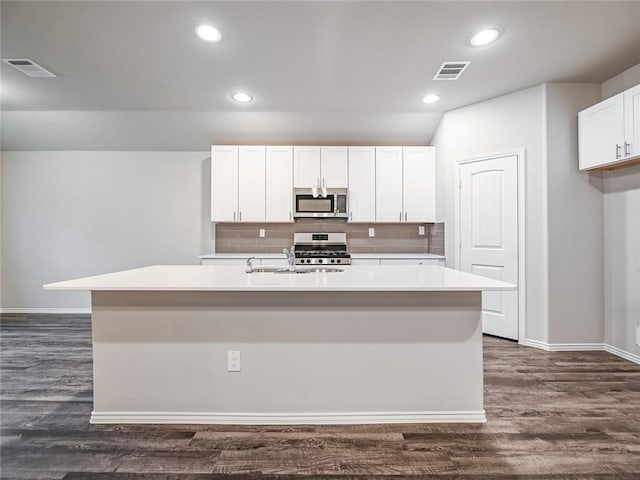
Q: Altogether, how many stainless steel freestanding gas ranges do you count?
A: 1